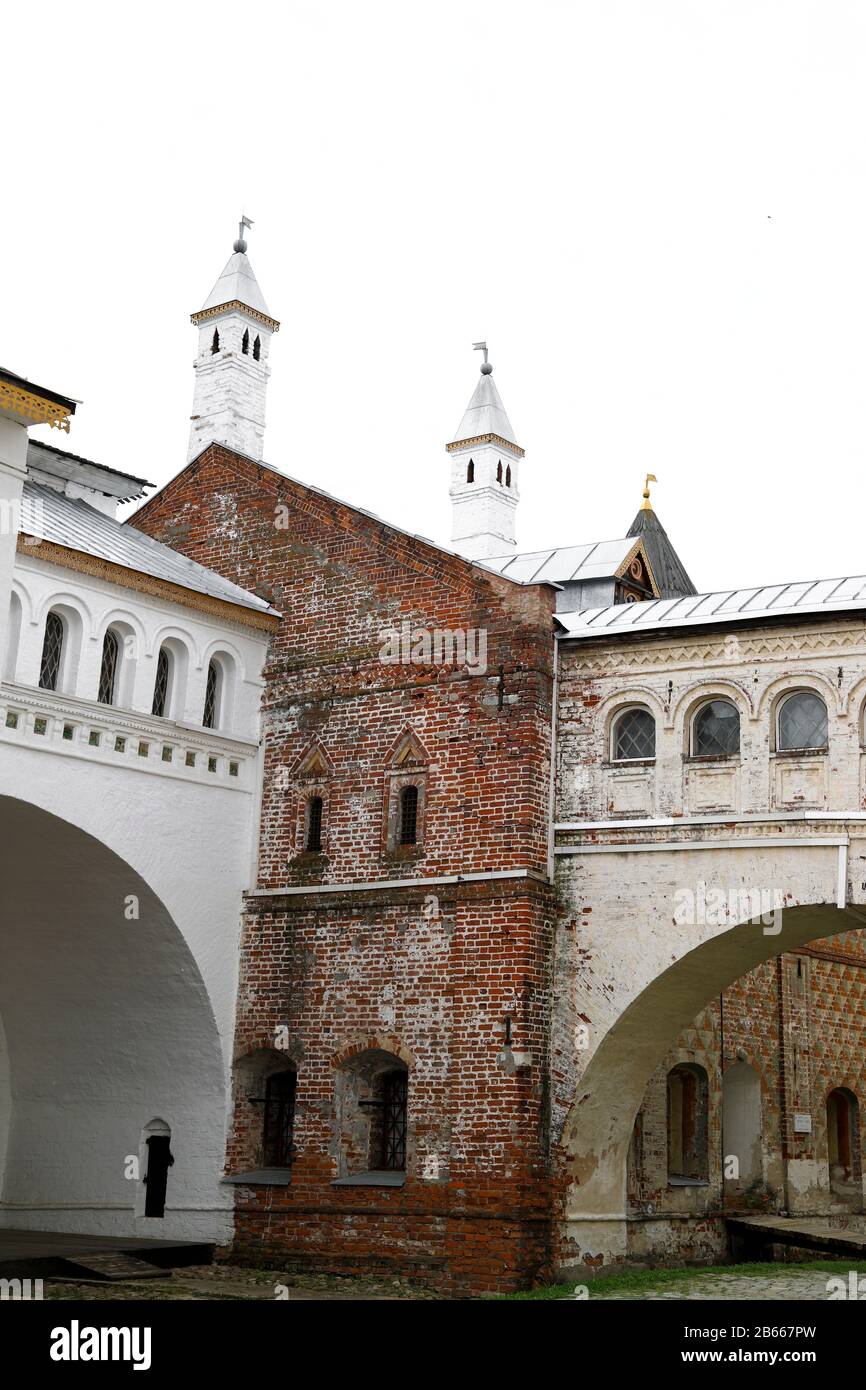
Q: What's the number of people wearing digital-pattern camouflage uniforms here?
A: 0